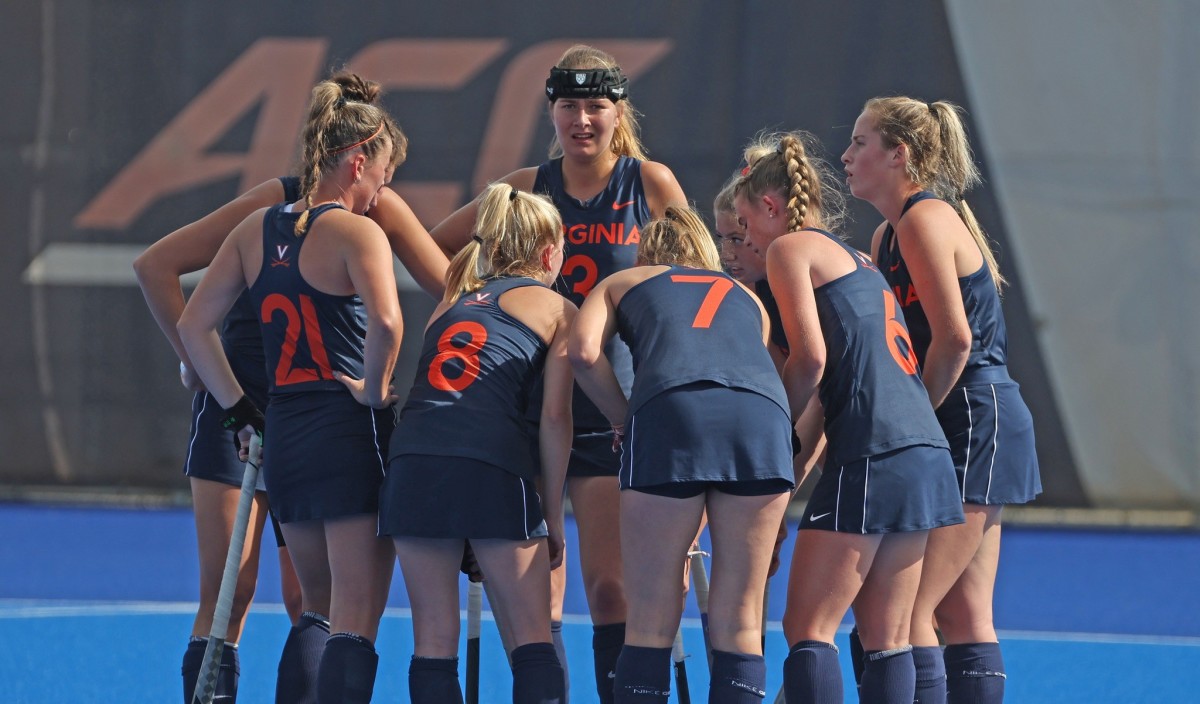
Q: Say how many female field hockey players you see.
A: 8